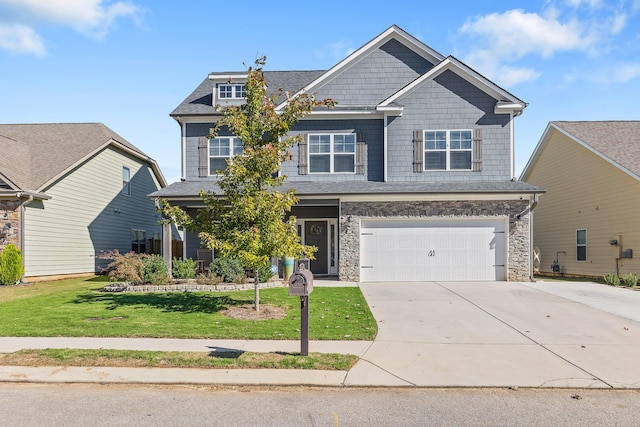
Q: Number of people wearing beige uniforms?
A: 0